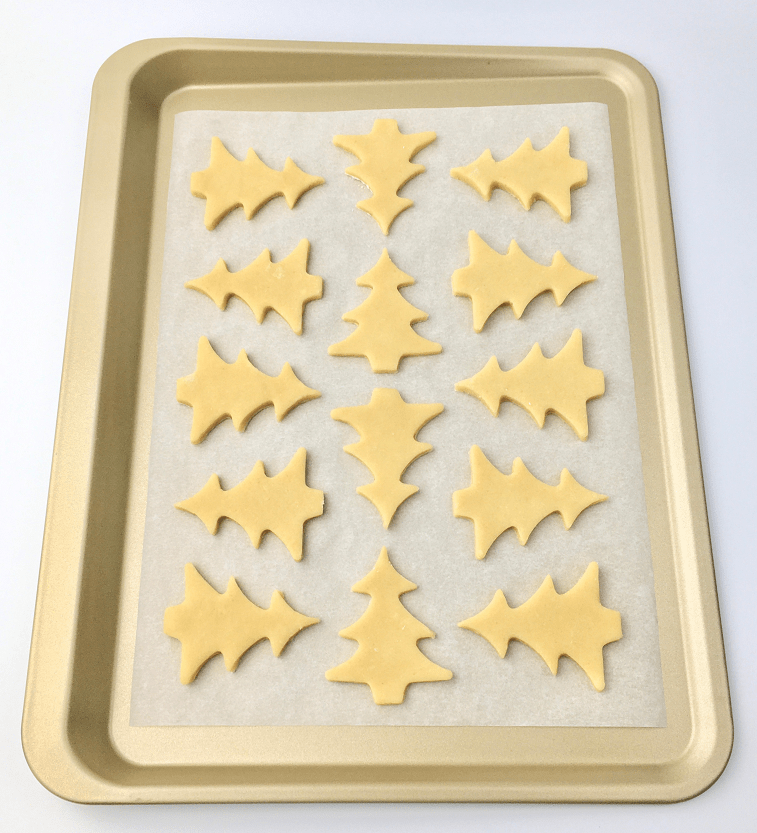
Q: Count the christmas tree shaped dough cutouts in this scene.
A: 14